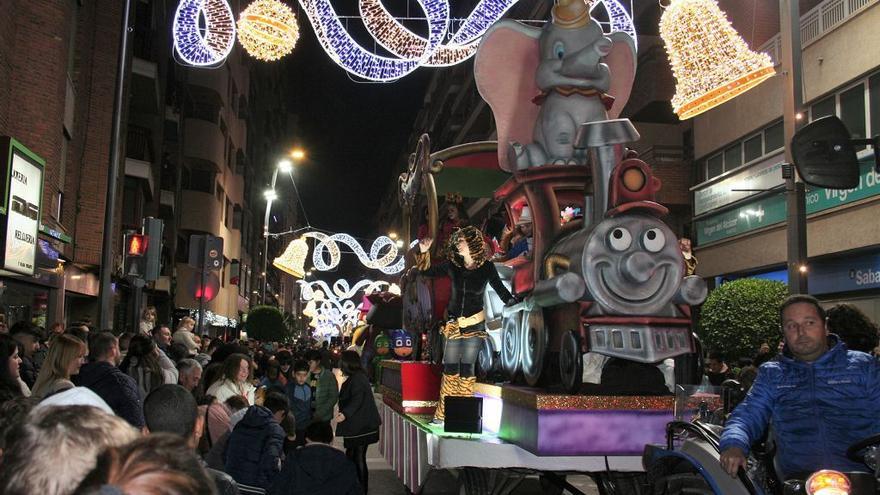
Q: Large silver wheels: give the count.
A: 2